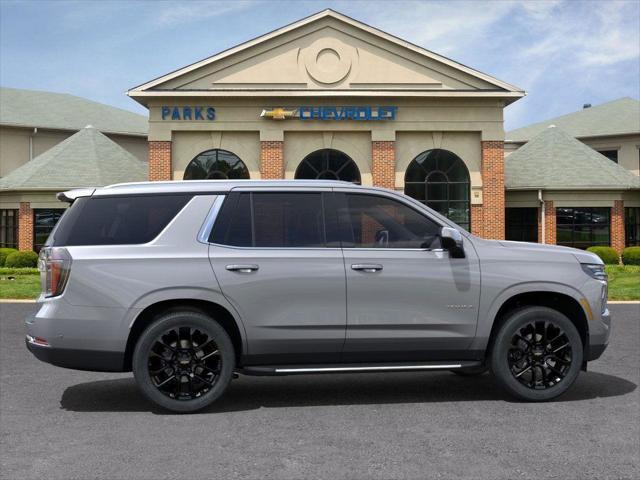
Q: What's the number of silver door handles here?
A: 2